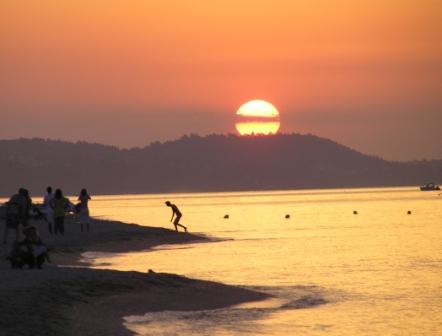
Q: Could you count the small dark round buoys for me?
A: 4